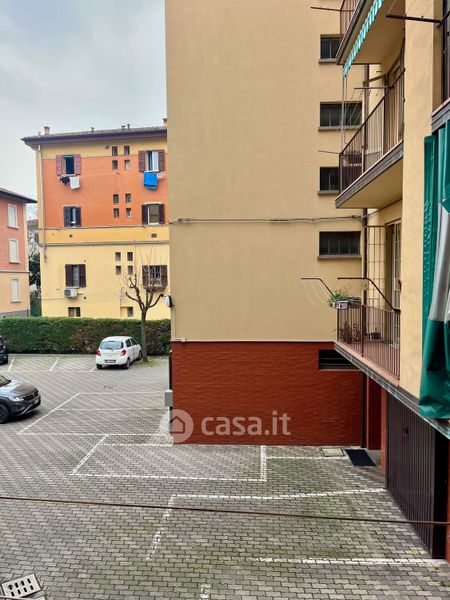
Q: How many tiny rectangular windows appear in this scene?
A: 12